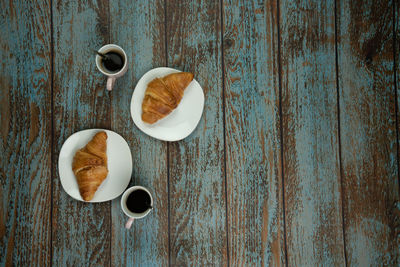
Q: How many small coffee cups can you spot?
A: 2